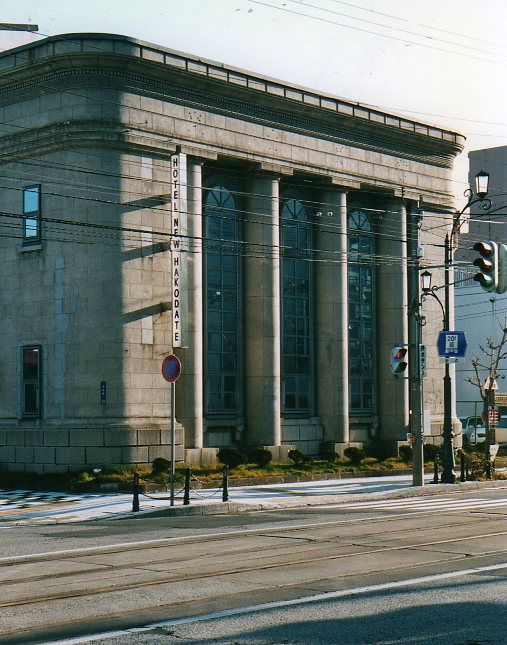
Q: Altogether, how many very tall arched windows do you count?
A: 3